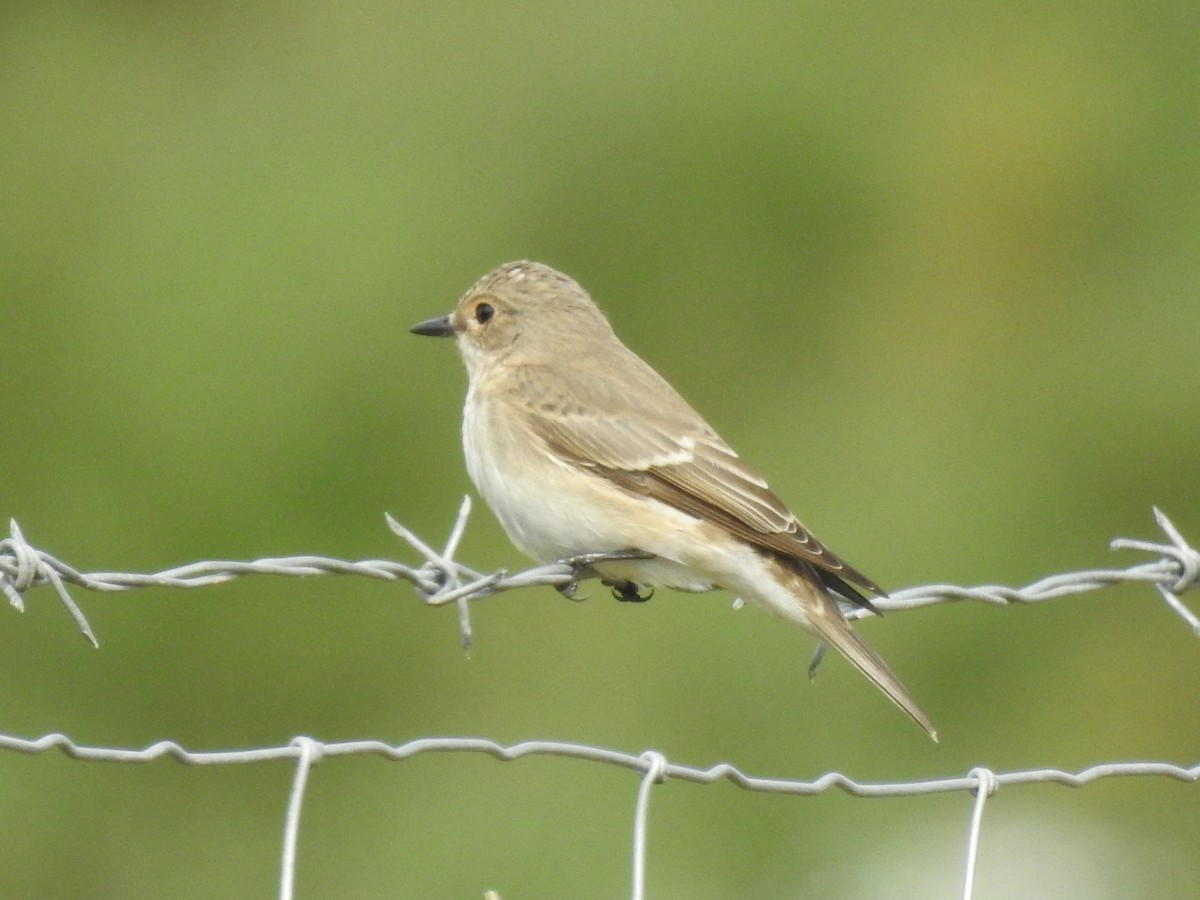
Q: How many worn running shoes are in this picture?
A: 0